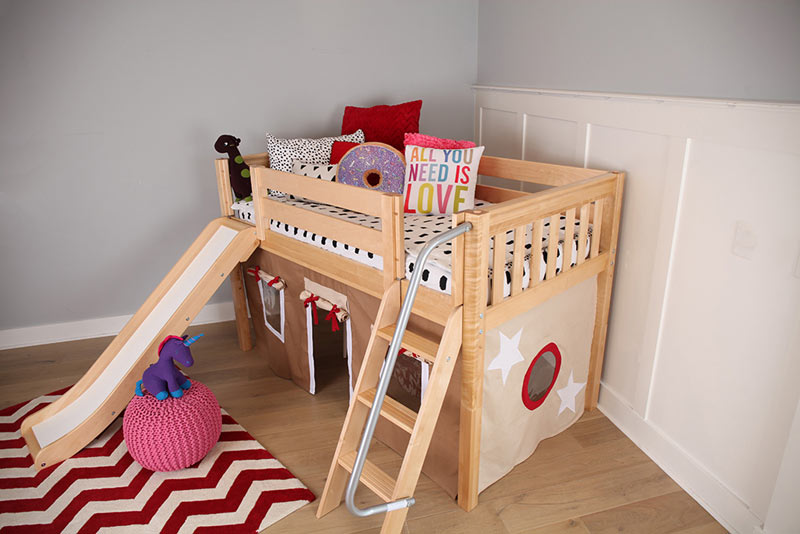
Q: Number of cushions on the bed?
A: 7